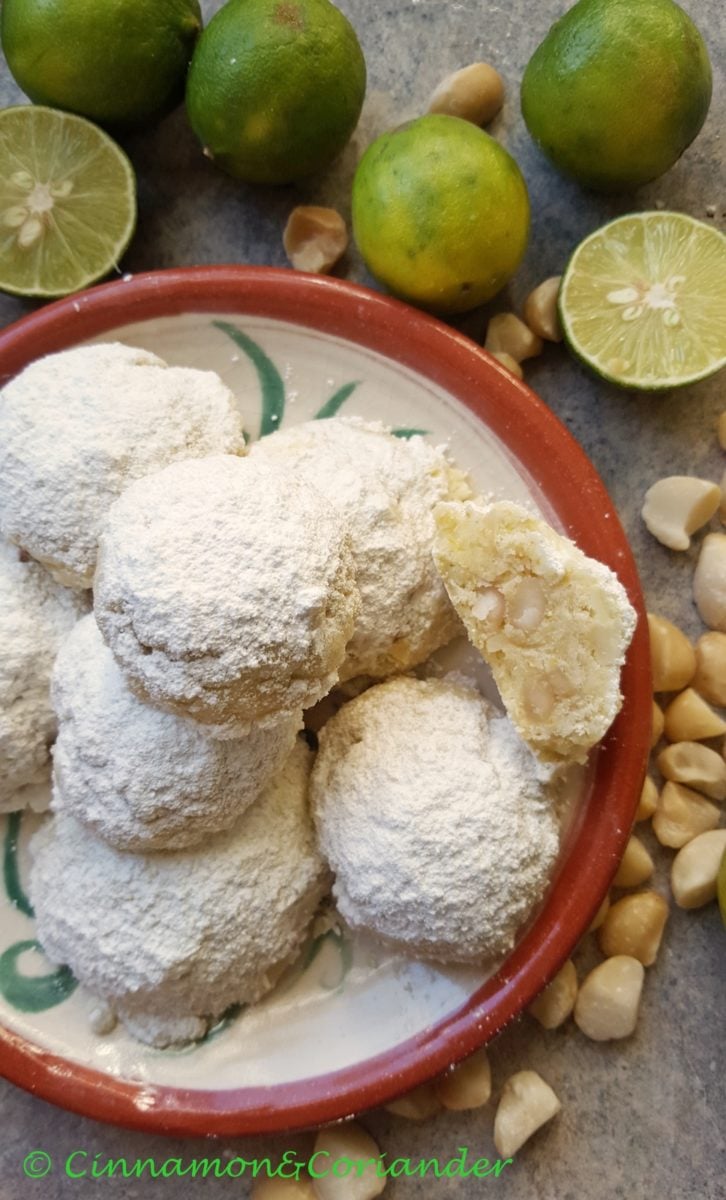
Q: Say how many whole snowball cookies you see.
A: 7